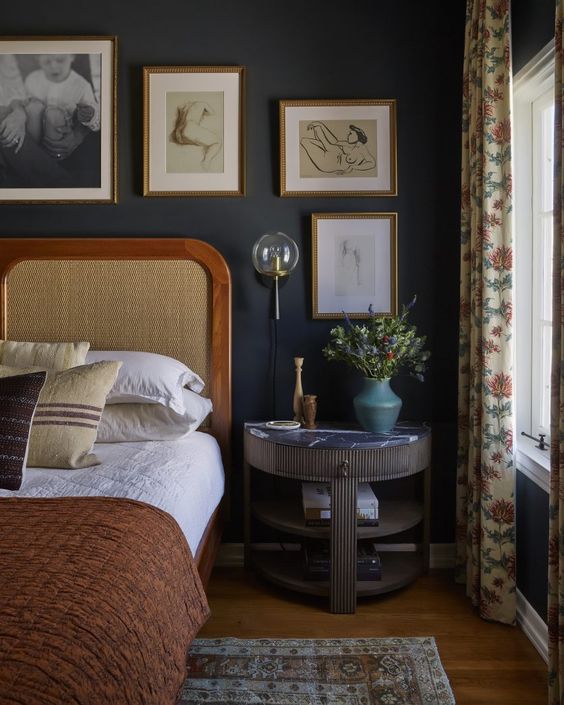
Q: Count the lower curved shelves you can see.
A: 2